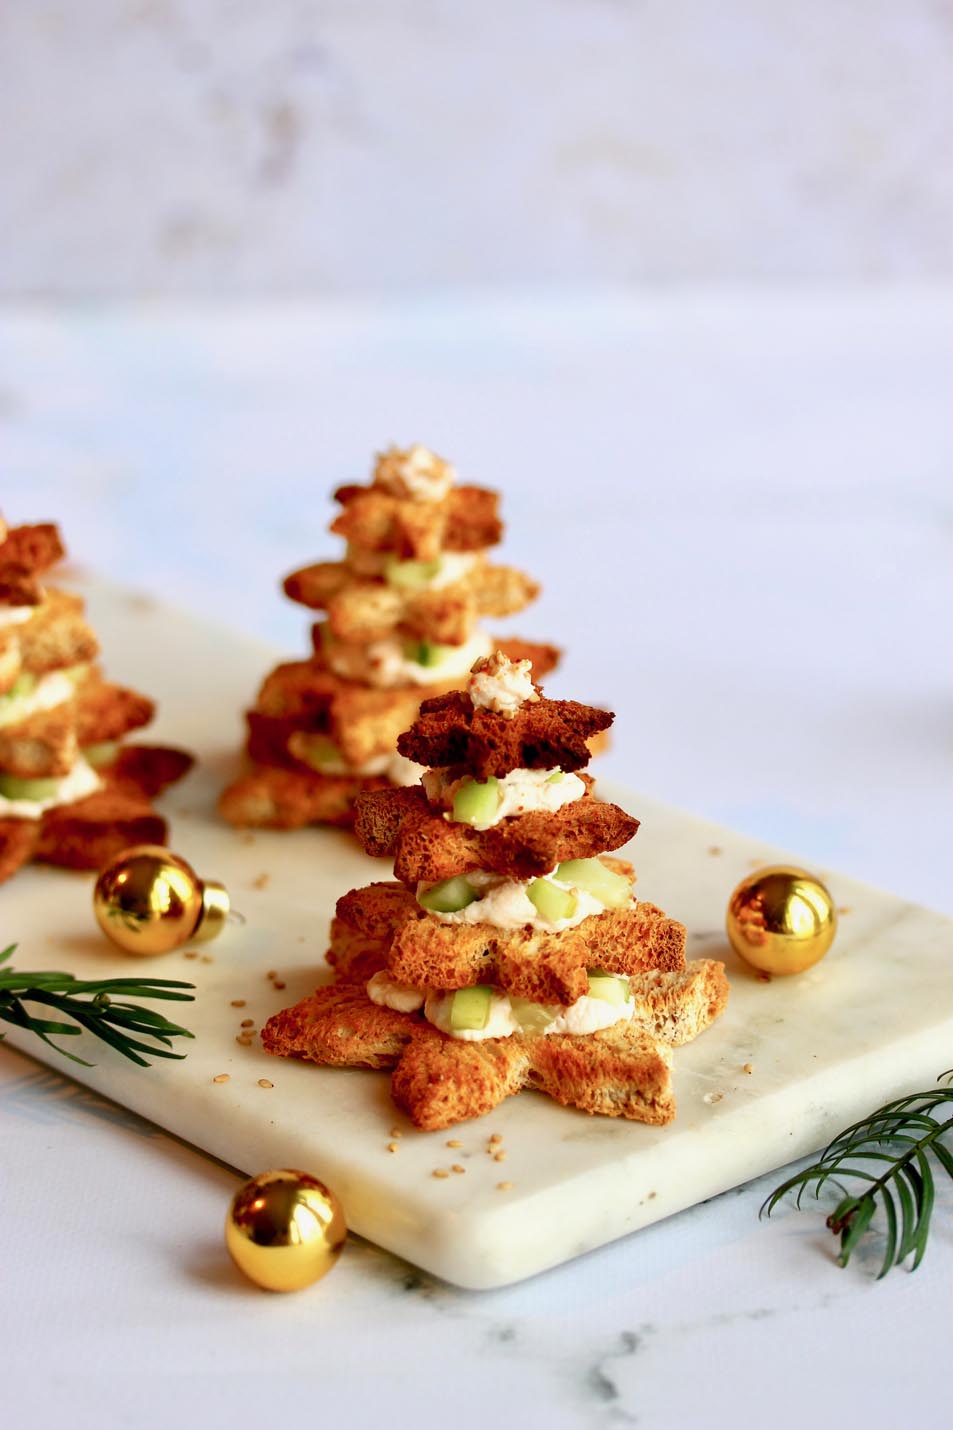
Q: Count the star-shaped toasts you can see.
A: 12